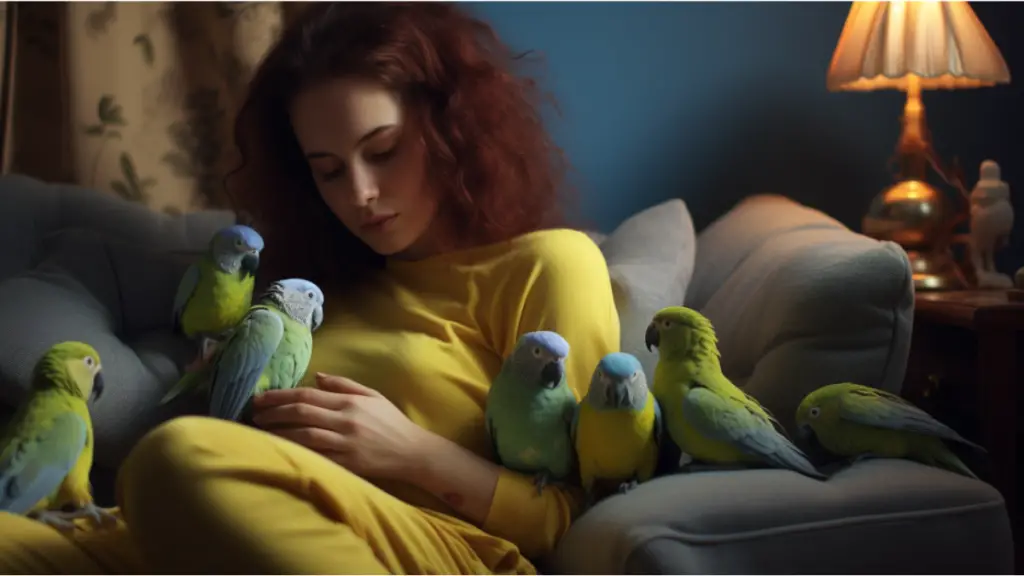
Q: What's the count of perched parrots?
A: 7